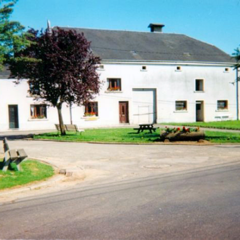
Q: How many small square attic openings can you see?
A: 4